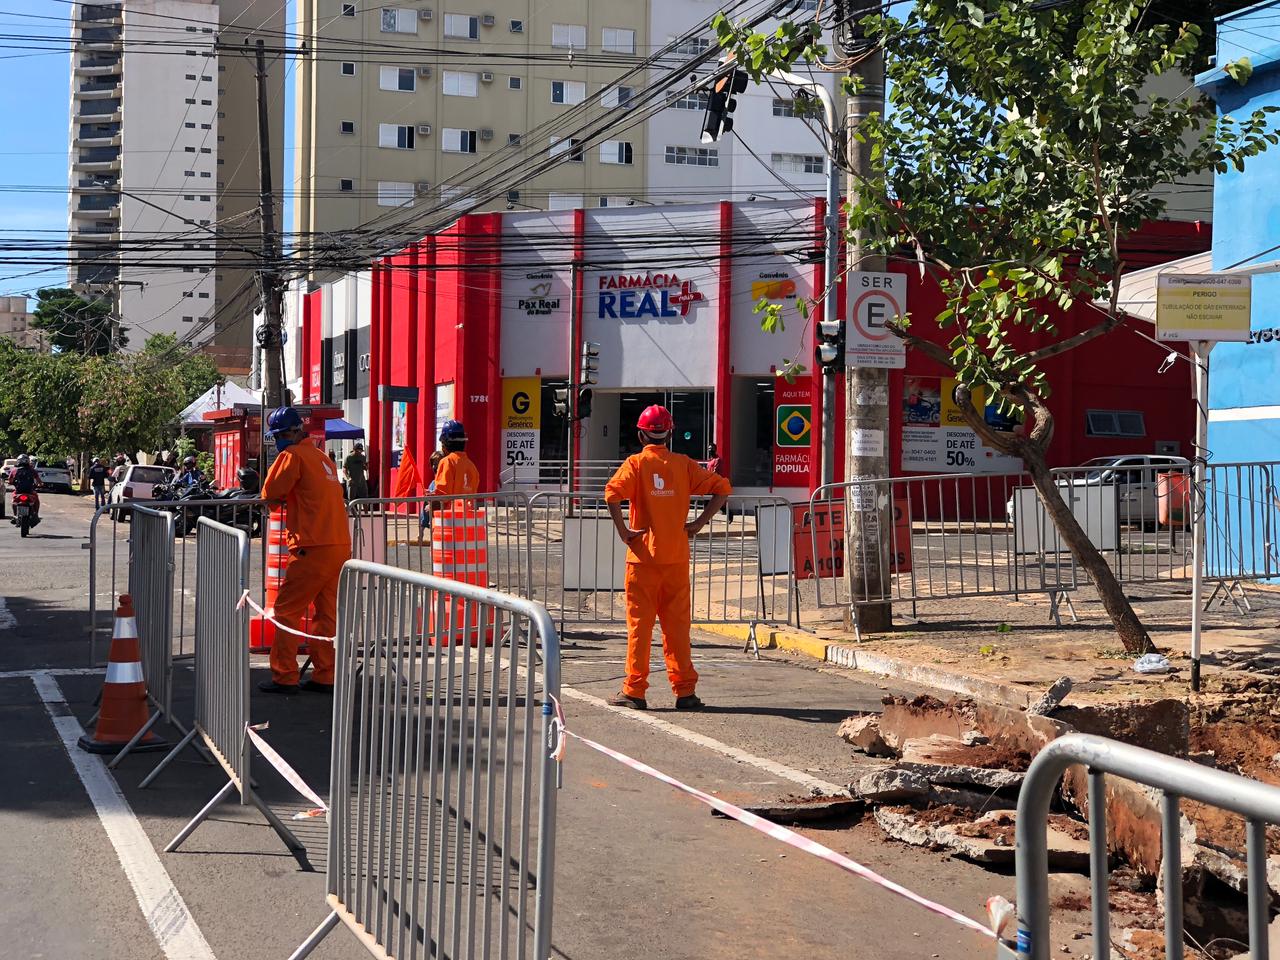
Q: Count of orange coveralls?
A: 3